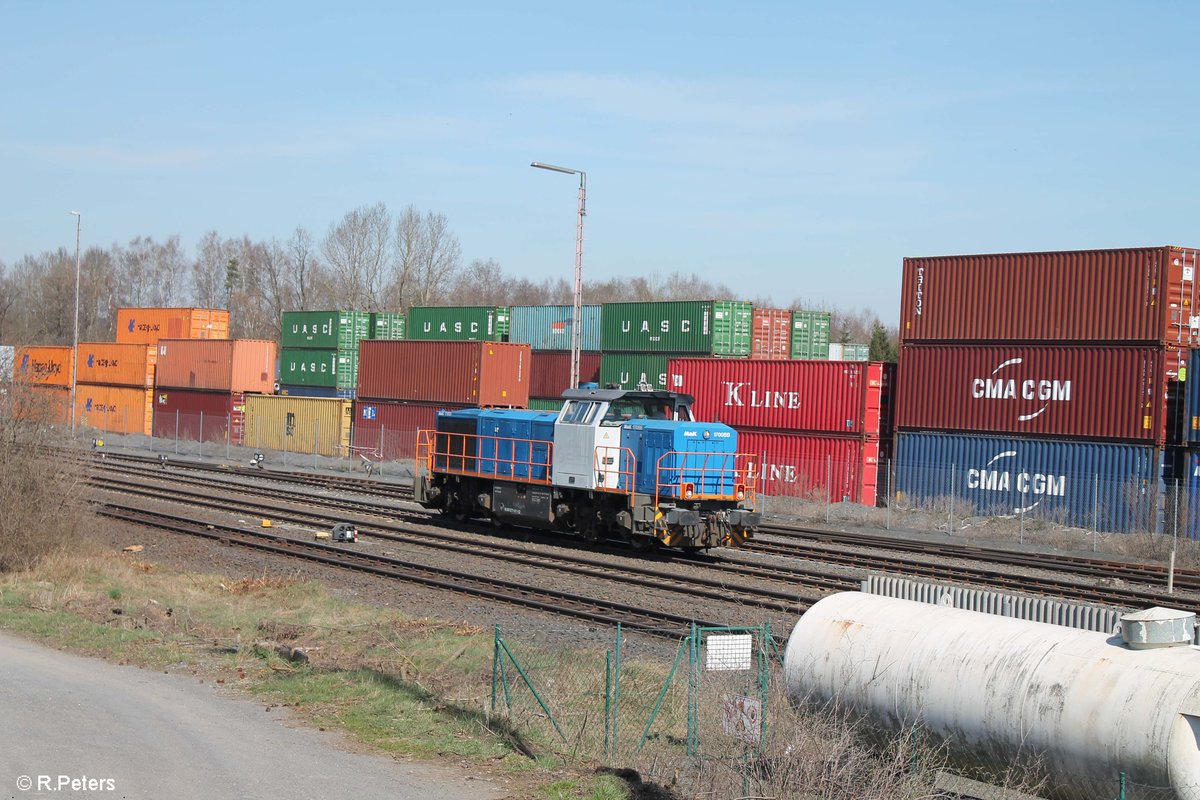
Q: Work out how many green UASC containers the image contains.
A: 5